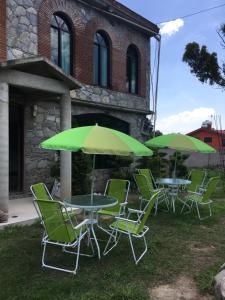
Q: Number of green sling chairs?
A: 8